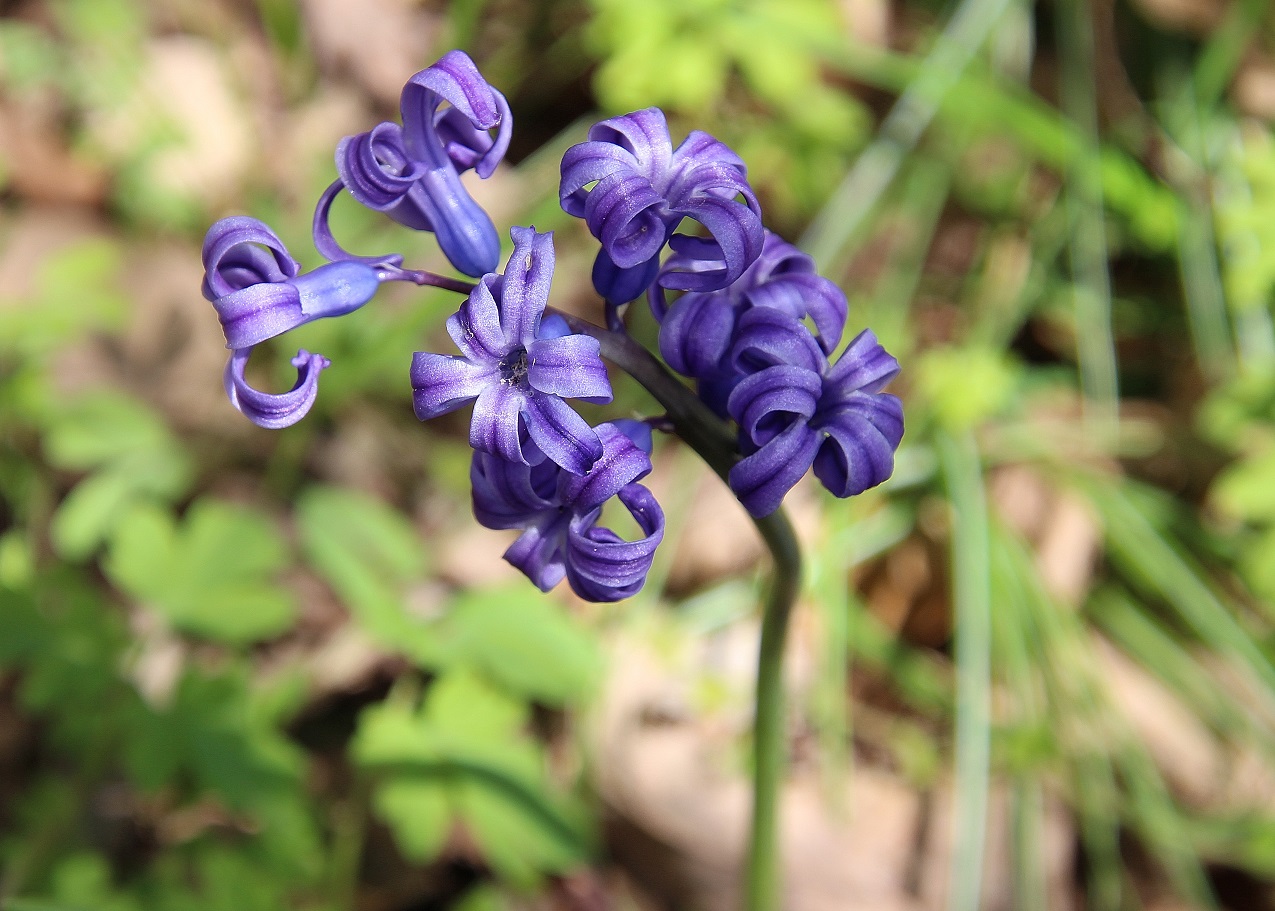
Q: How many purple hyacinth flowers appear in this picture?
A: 7